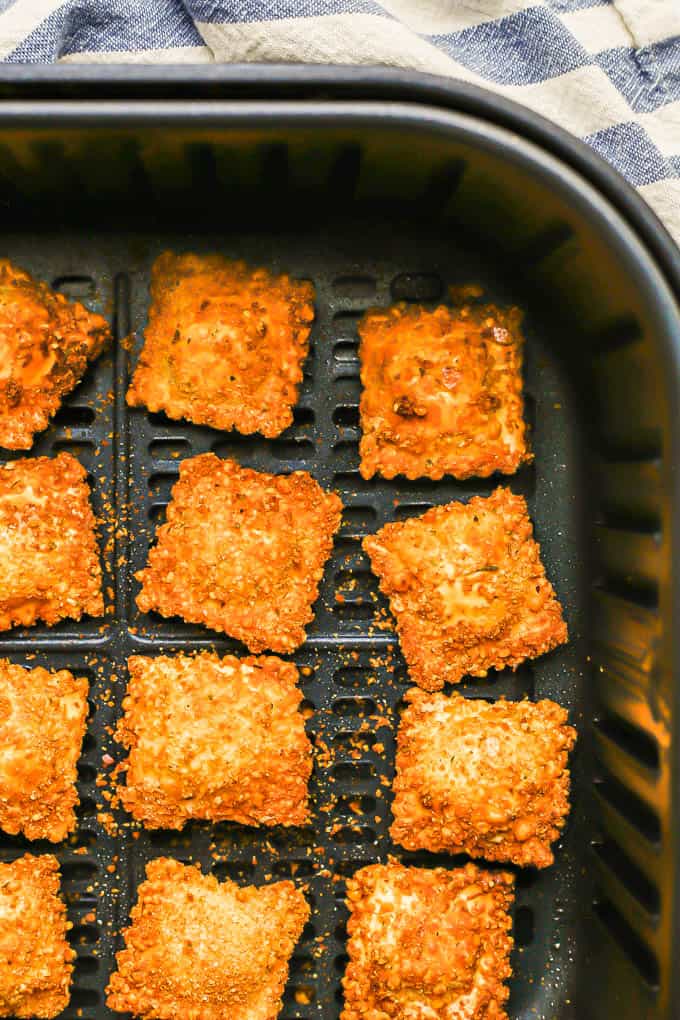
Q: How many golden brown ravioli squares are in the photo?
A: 12